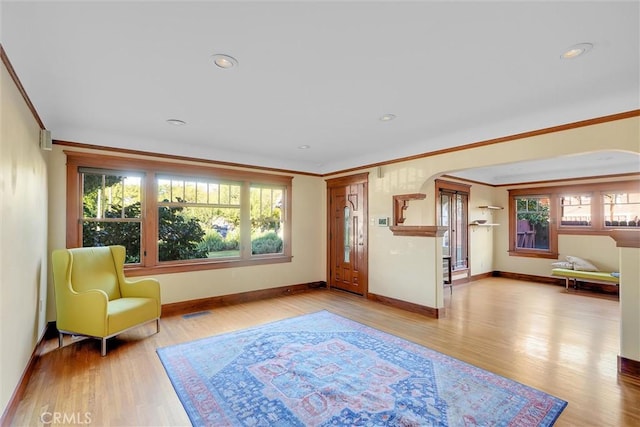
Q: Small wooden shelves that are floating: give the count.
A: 2